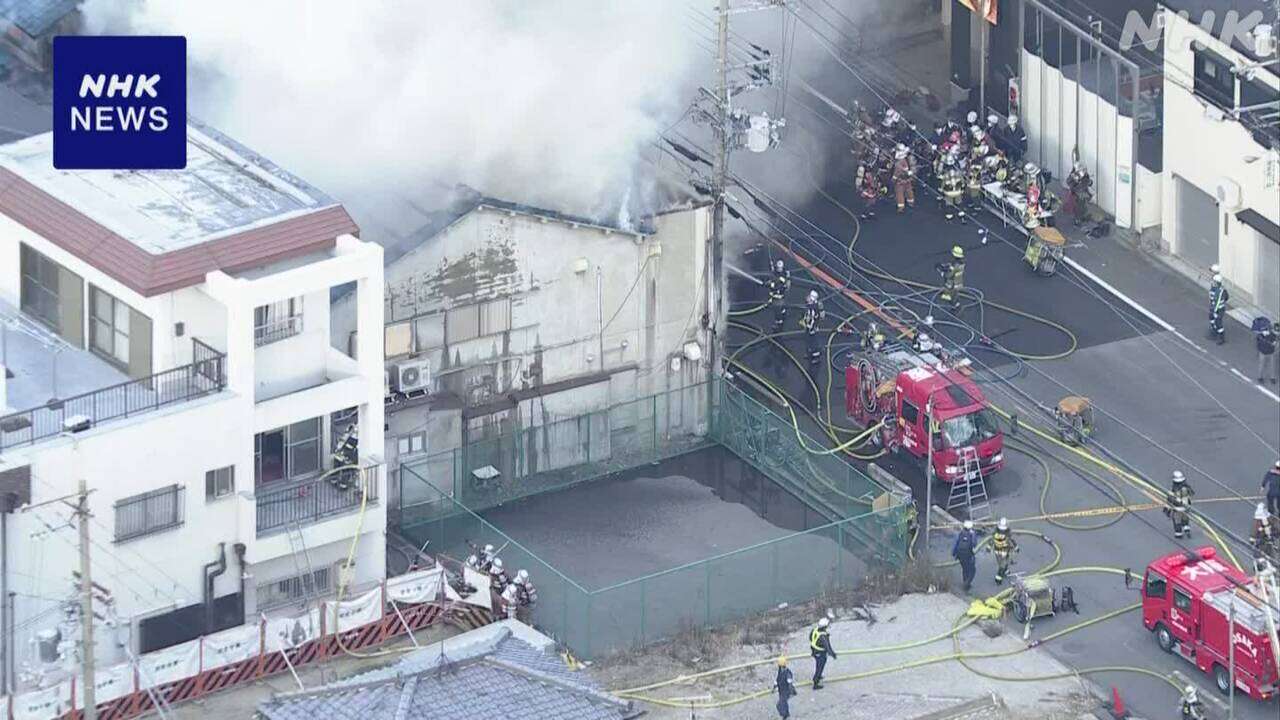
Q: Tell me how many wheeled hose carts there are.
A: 3